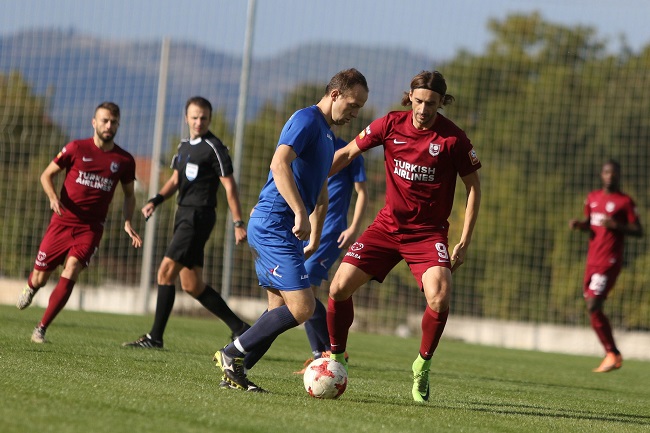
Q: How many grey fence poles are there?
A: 2